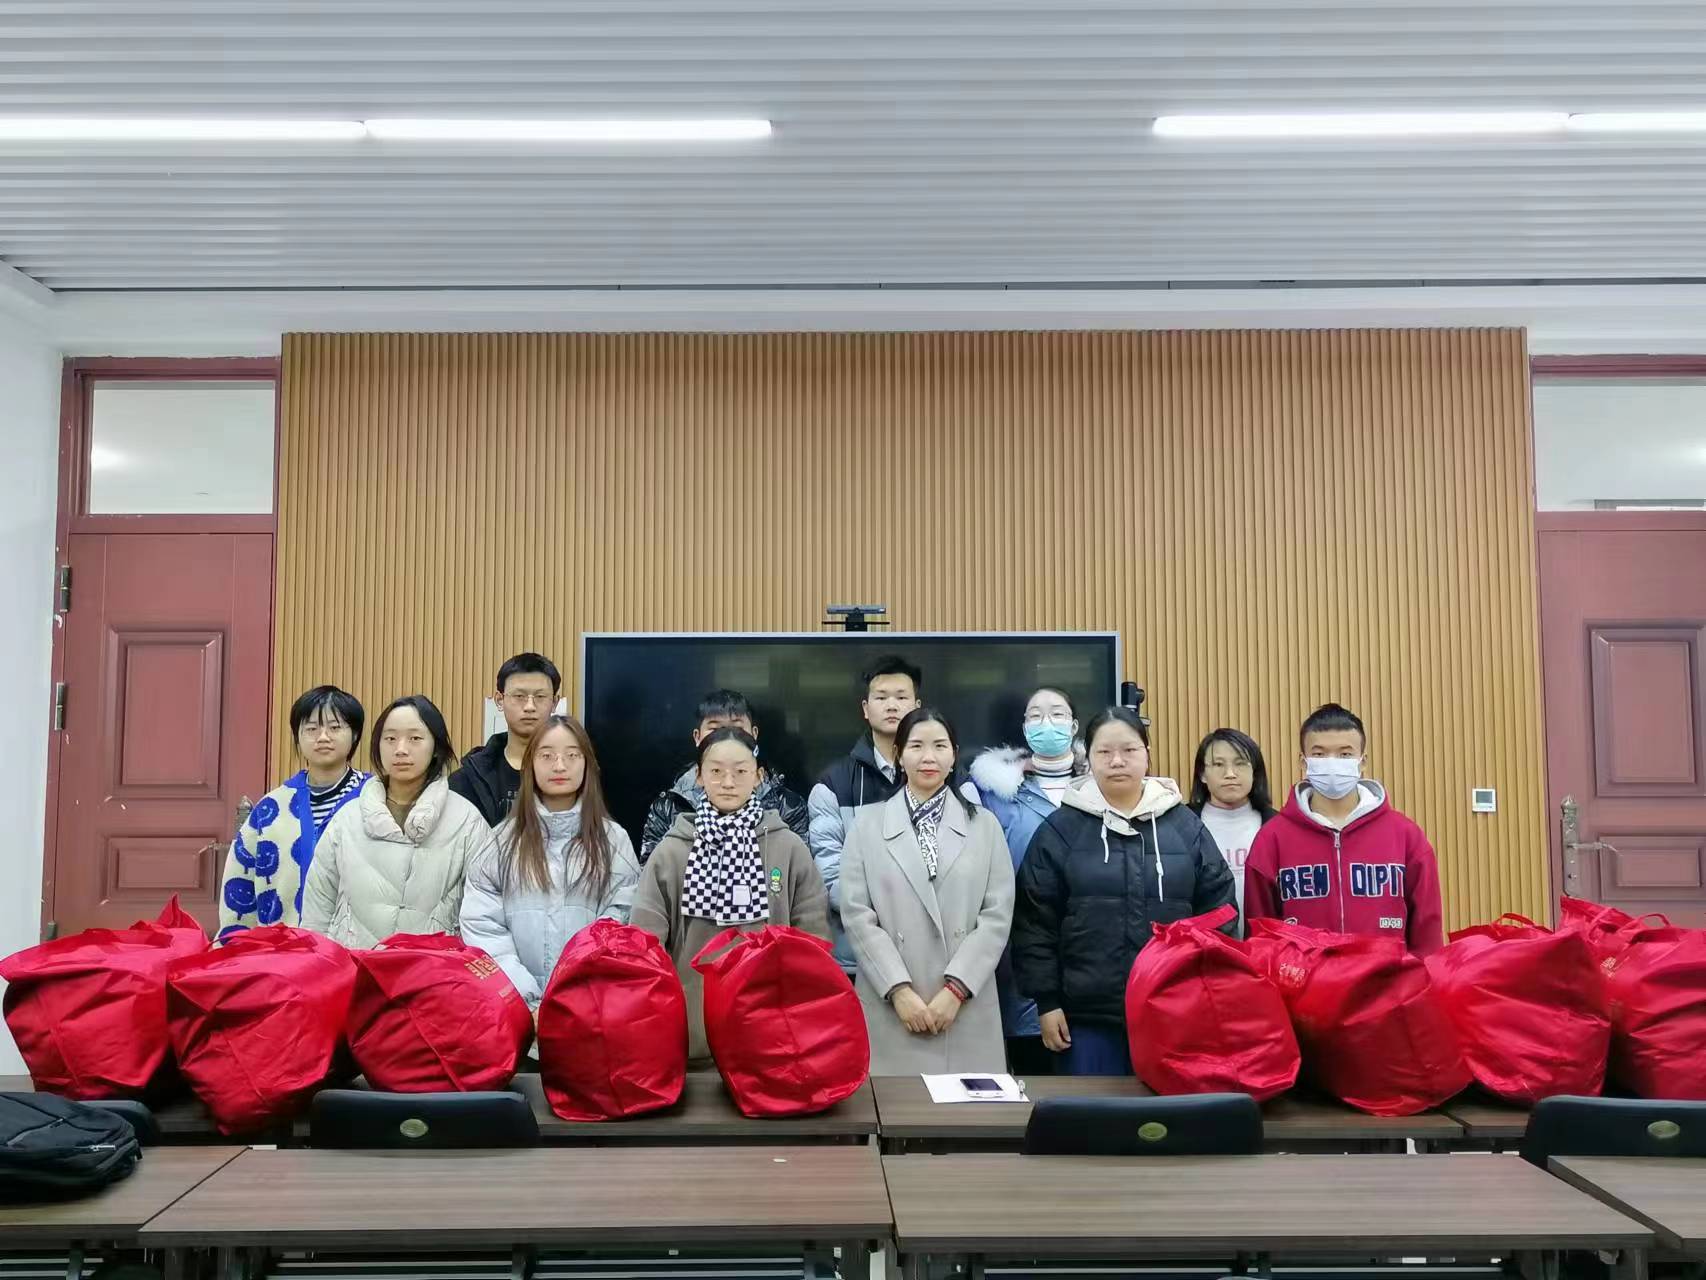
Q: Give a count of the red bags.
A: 9